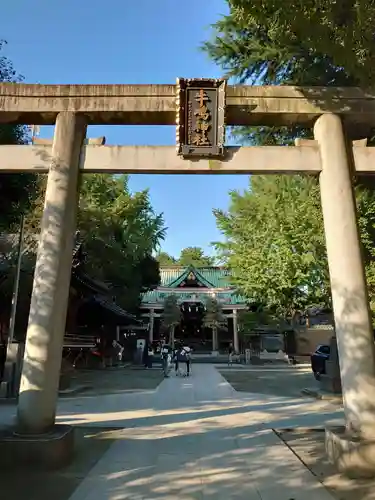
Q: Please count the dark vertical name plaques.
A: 1